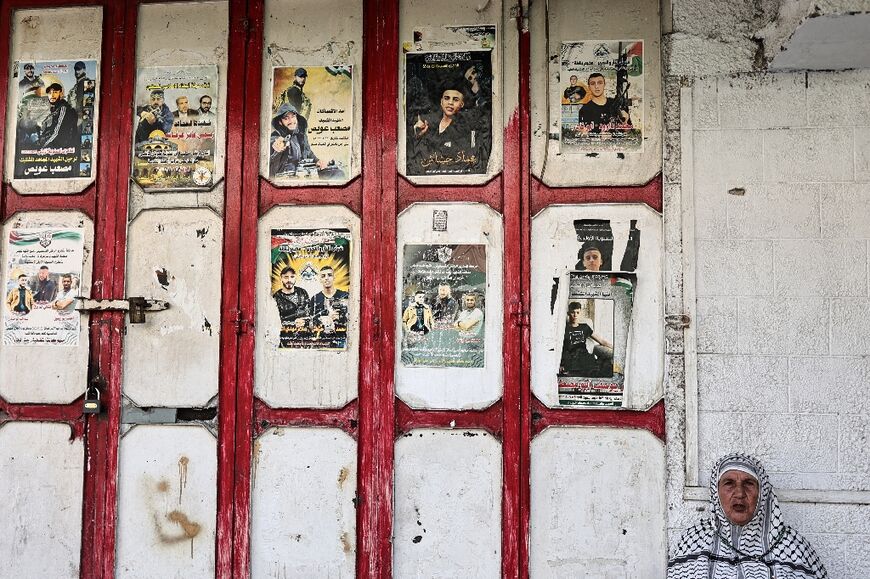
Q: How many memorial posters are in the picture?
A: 10